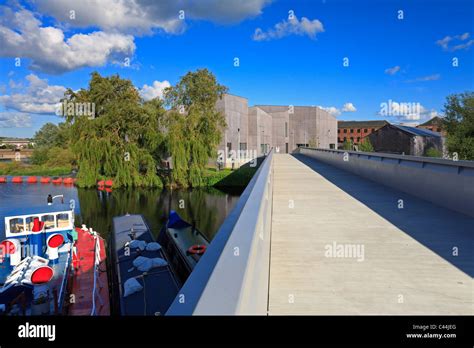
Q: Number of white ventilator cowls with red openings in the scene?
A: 3